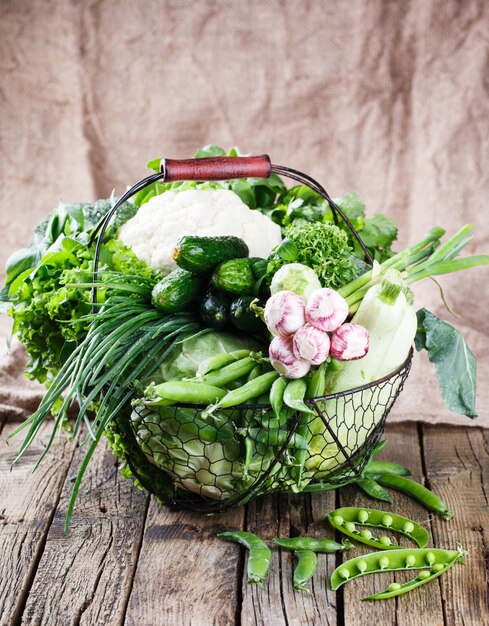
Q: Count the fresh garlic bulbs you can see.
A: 5